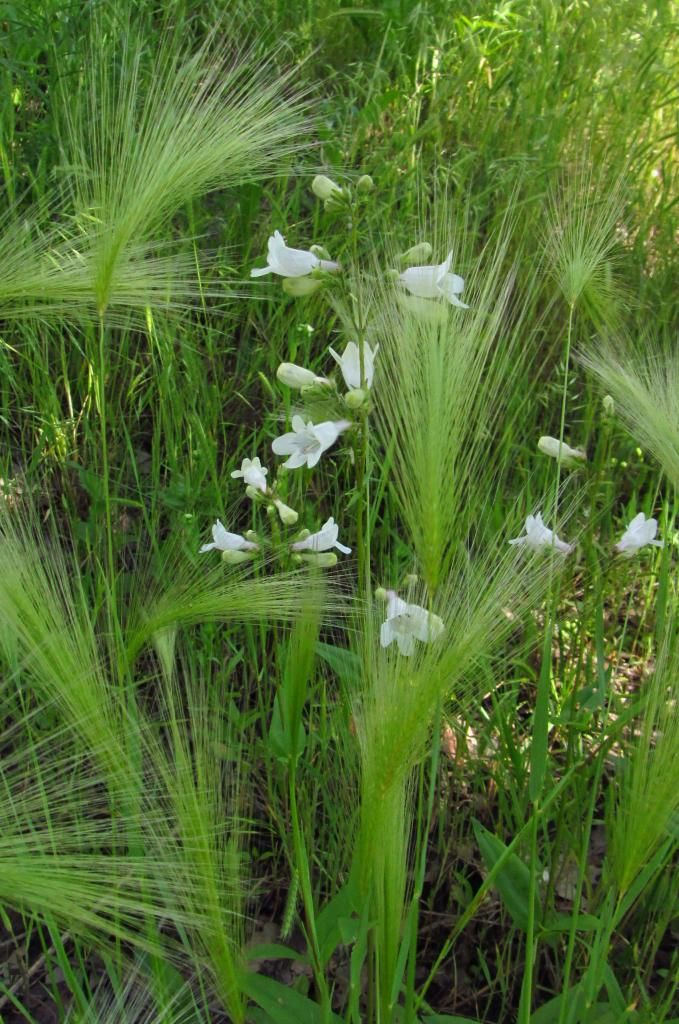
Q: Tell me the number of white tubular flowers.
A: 10